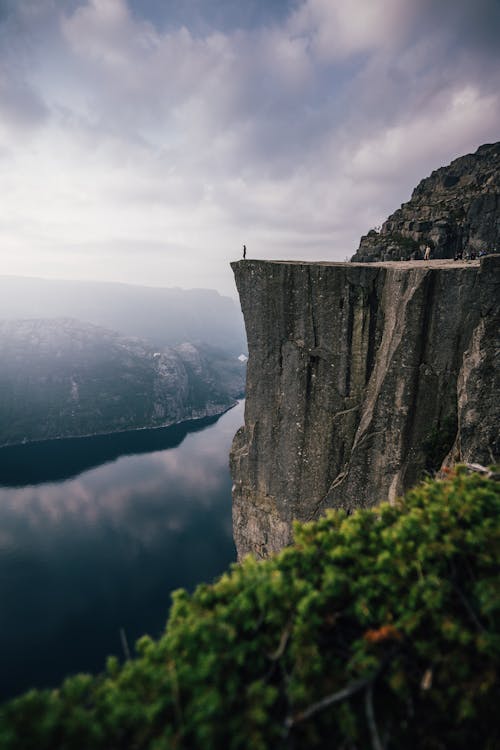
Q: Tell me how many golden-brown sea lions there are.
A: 0